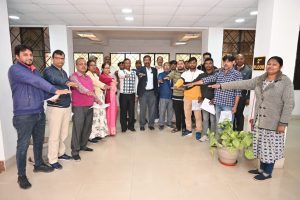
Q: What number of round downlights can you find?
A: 5